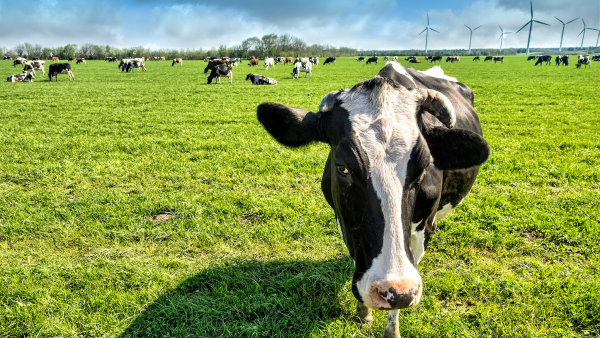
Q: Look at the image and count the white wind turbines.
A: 7